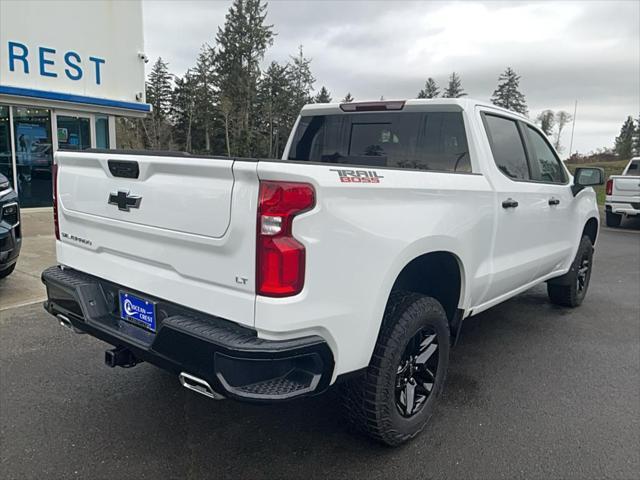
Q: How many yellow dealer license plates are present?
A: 0